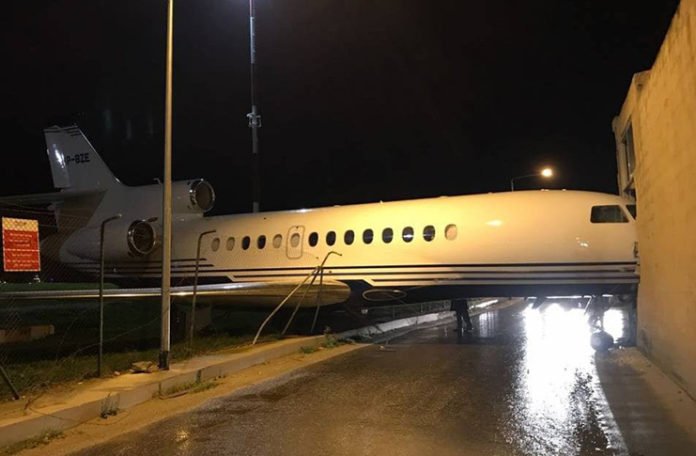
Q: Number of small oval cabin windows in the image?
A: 14